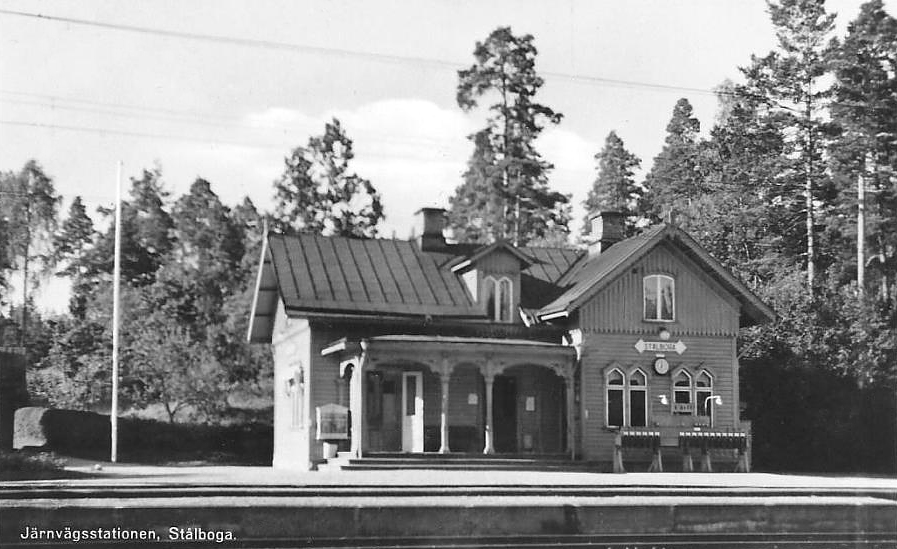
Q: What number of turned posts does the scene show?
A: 4